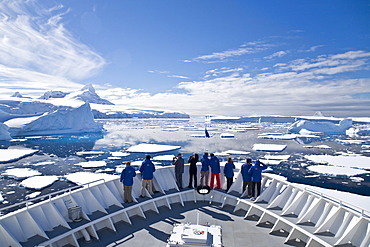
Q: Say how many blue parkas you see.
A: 7